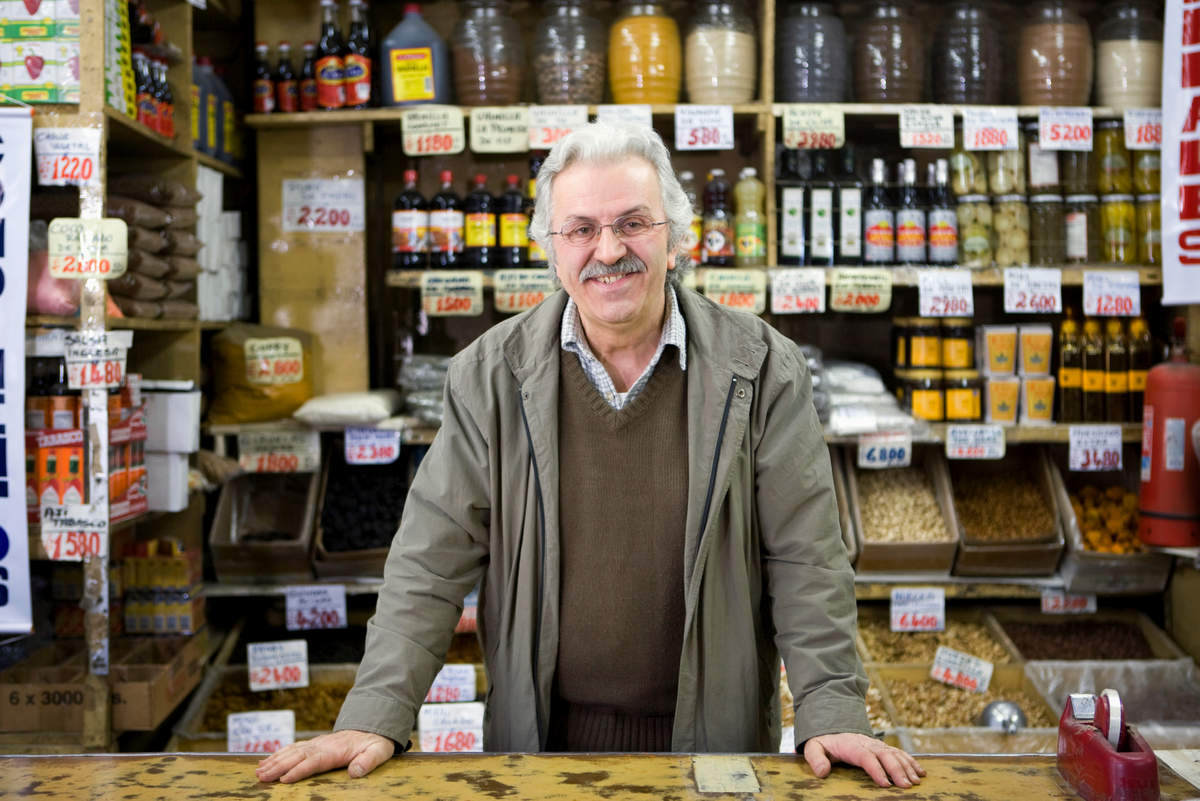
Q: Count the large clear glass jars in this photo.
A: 9